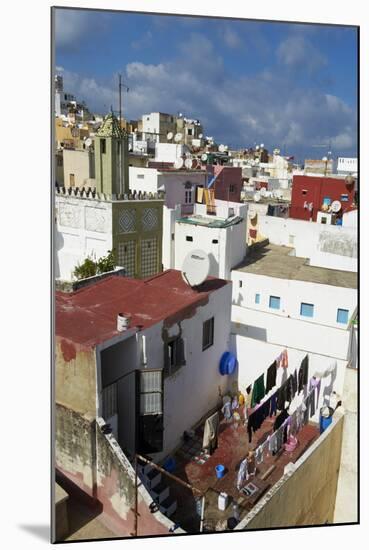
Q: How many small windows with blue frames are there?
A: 4